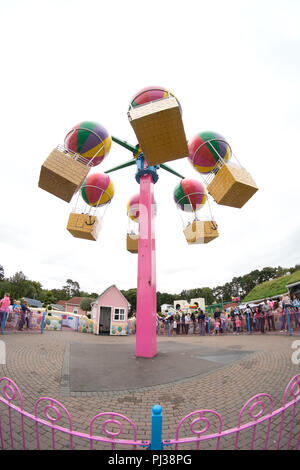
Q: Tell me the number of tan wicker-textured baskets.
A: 6